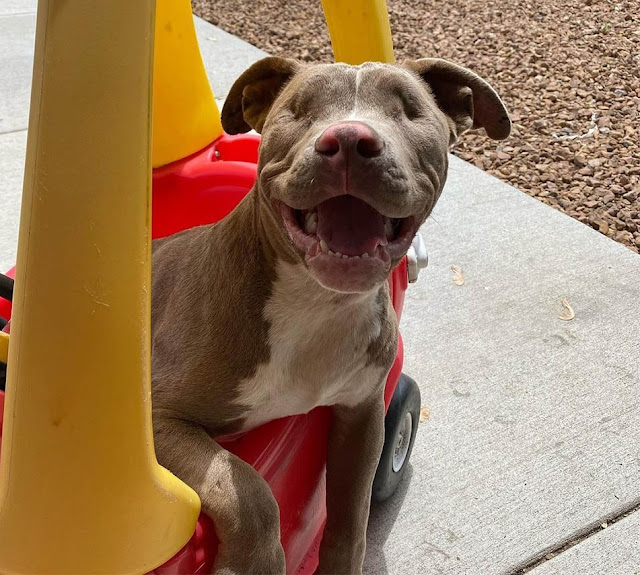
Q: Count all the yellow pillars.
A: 3